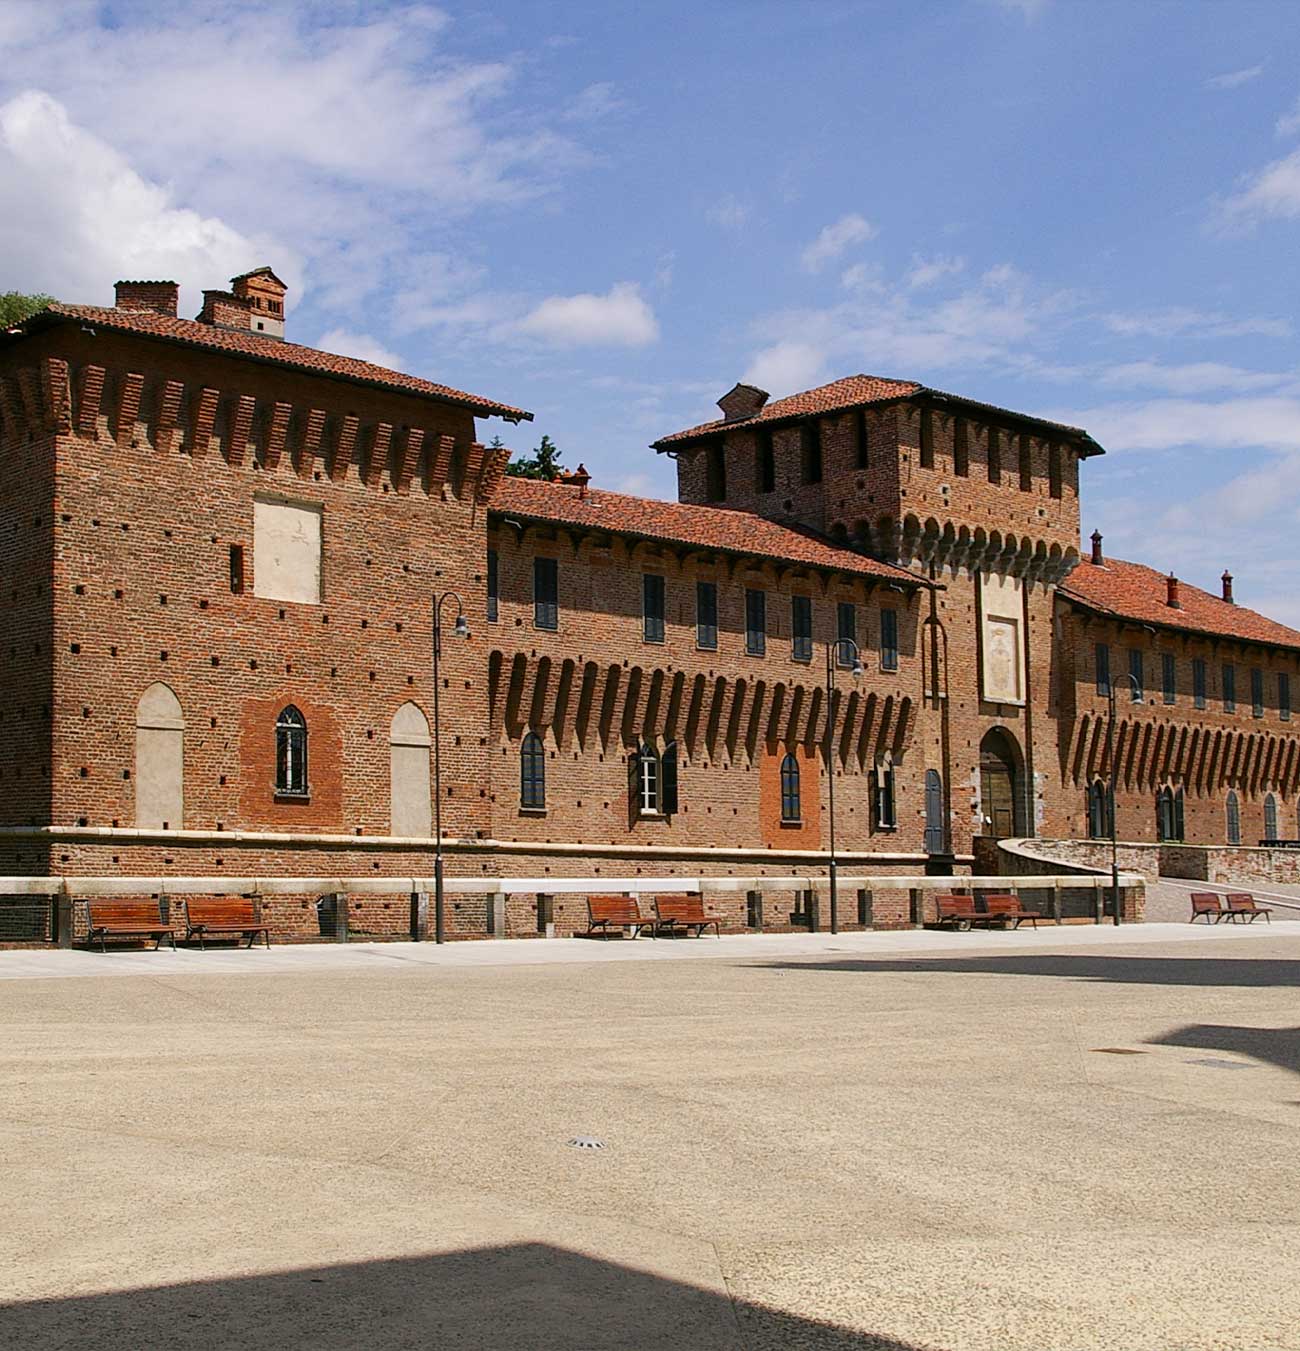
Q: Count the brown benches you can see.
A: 8